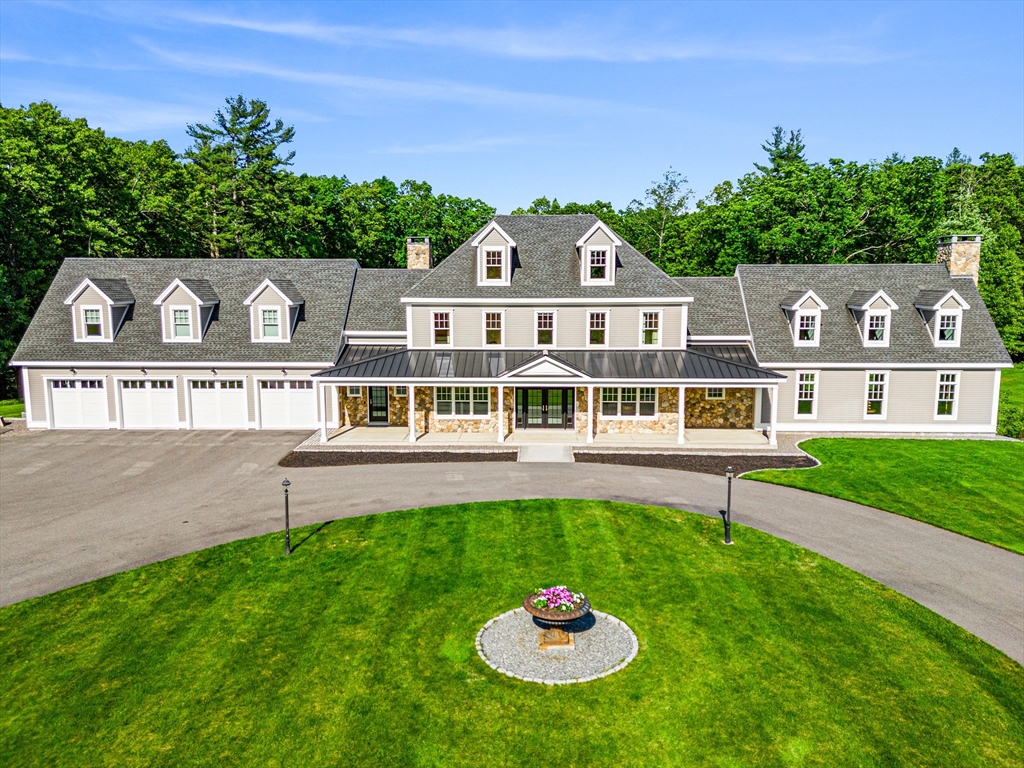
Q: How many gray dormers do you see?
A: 8